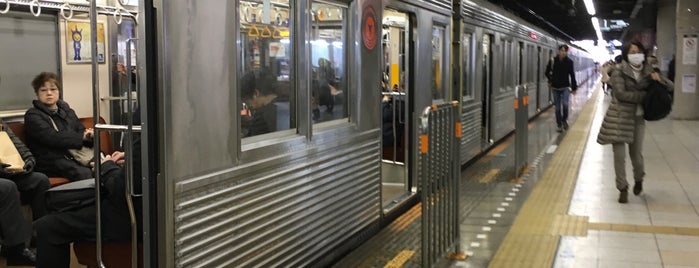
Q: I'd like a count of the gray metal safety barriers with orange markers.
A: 2